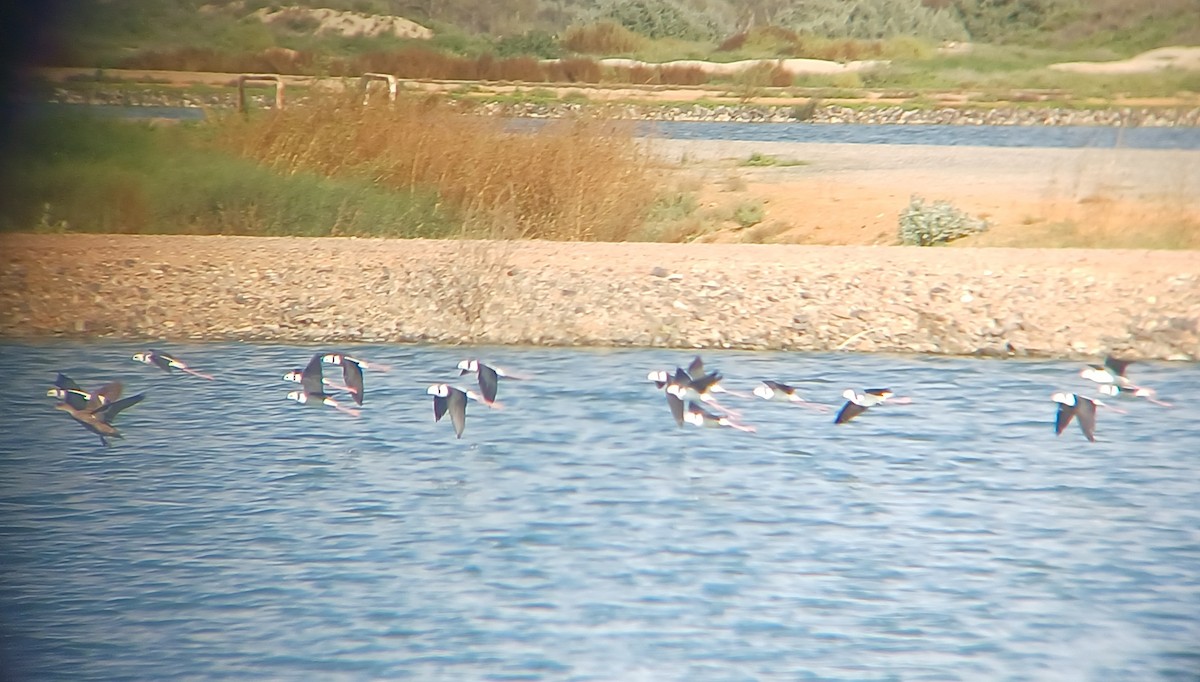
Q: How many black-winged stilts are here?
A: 15